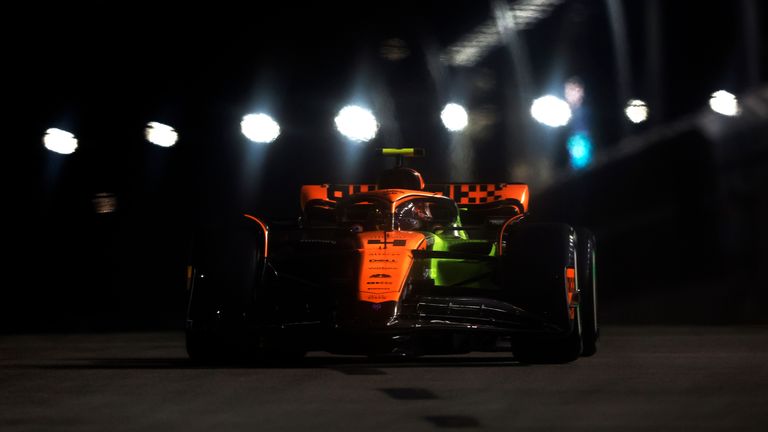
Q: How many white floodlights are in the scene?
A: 8